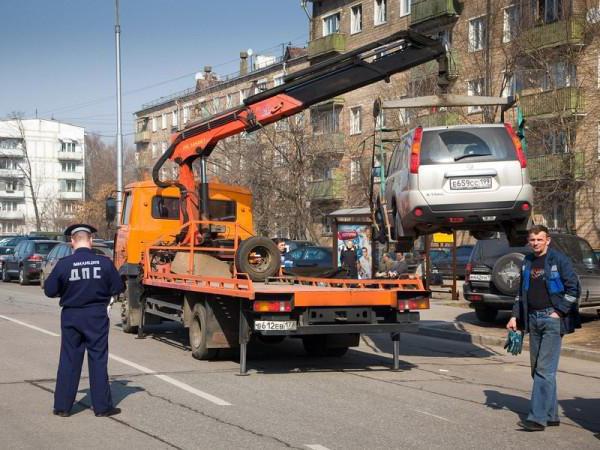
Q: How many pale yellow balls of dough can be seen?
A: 0